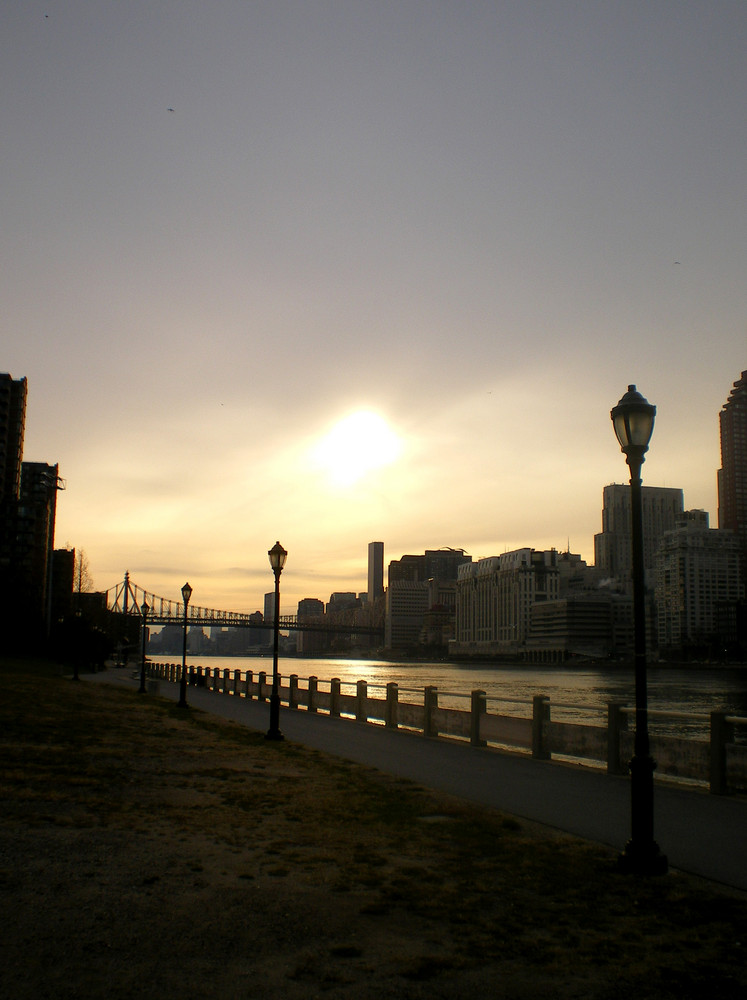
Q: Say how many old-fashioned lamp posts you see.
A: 4